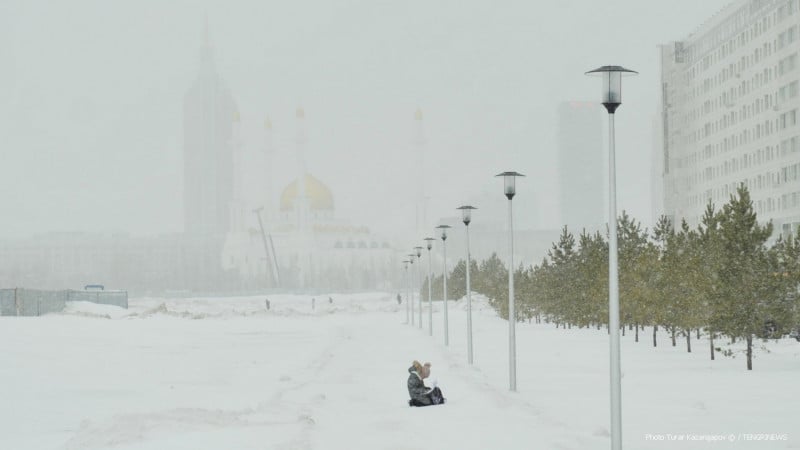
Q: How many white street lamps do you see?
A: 8